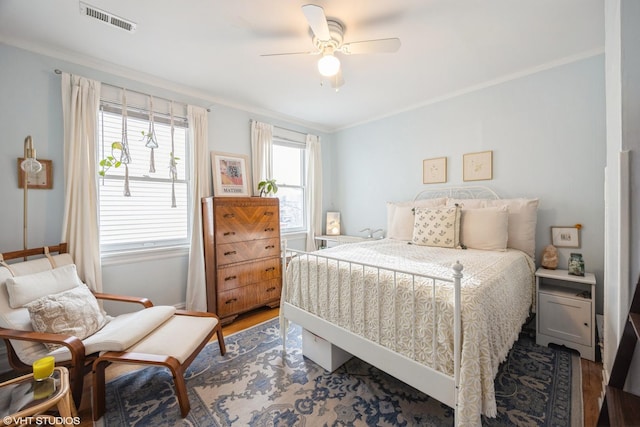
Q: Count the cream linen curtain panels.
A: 4